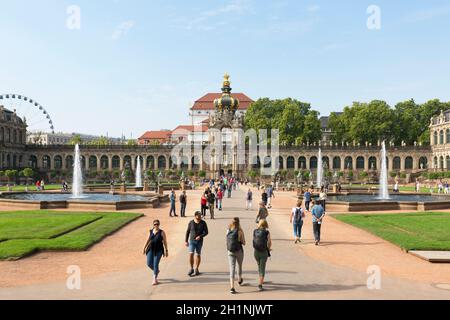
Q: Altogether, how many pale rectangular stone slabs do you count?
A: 1